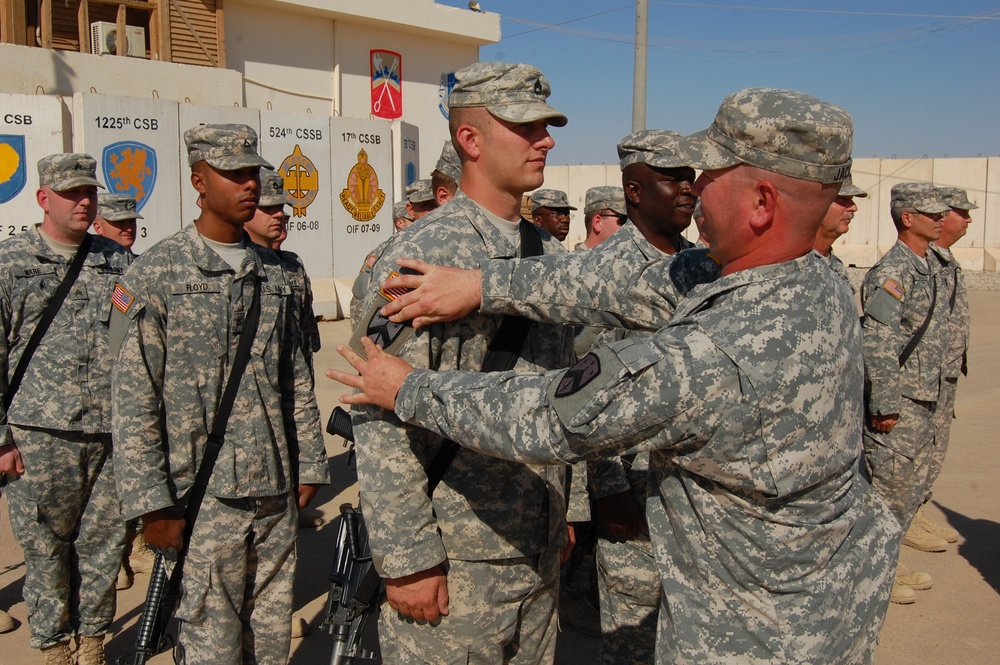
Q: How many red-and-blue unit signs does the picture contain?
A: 1